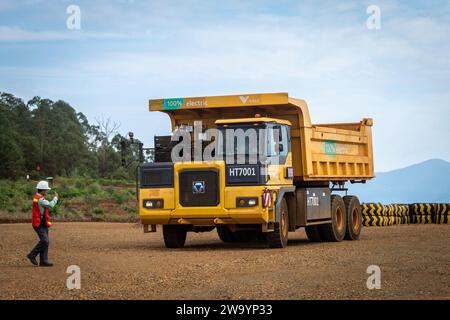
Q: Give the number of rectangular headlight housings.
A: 2